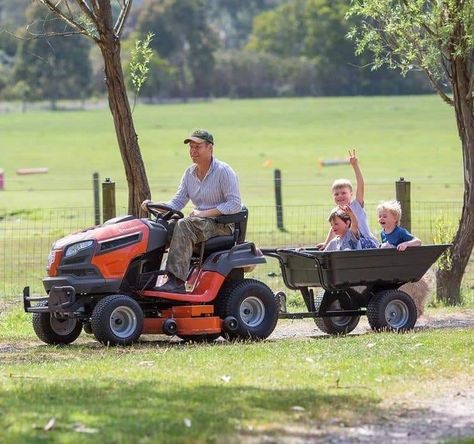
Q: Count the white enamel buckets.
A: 0